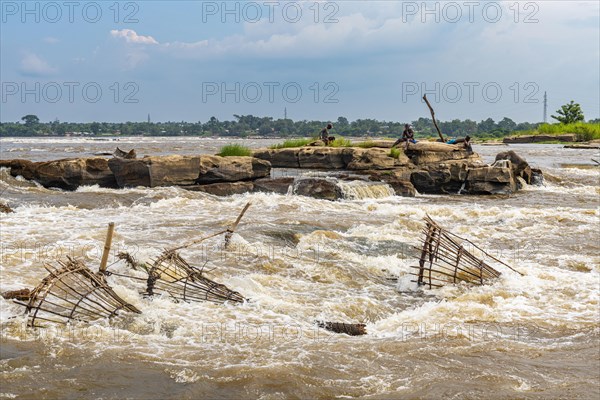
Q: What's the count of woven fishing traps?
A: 3